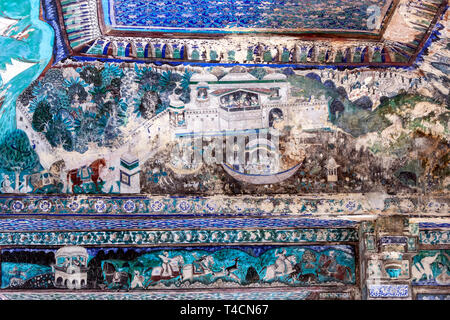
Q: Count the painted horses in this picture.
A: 6